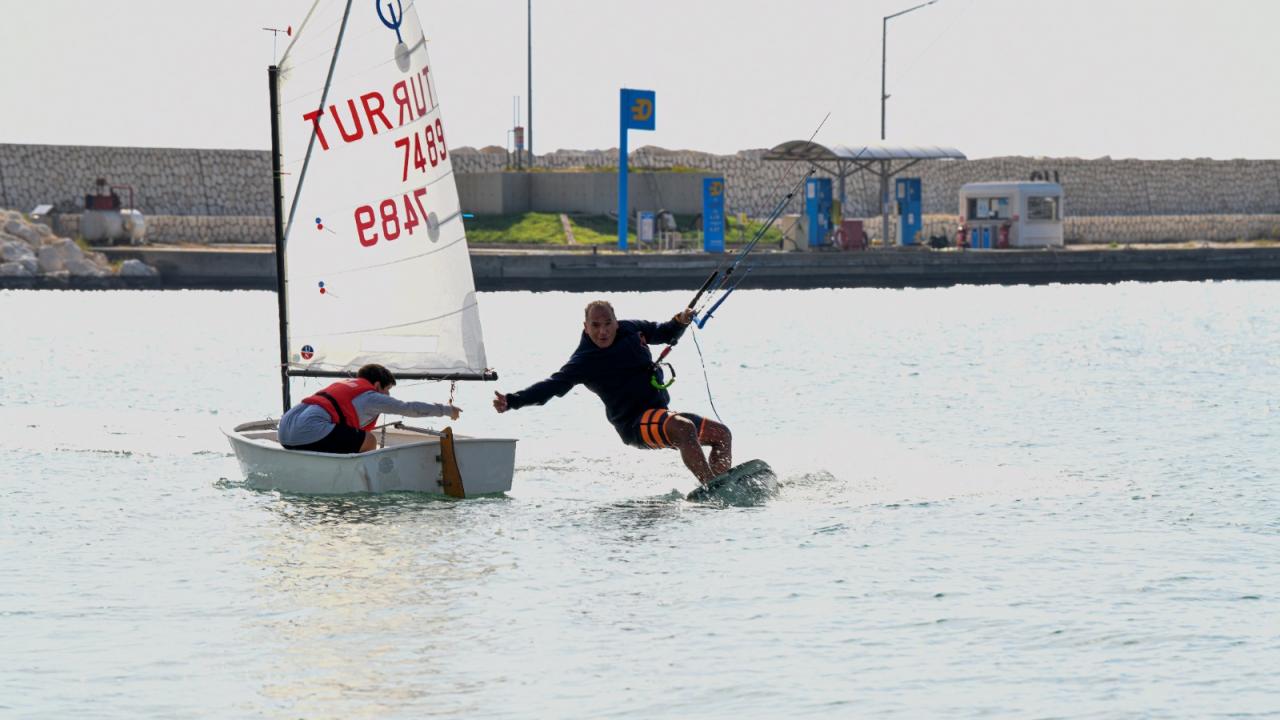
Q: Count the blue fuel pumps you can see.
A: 2